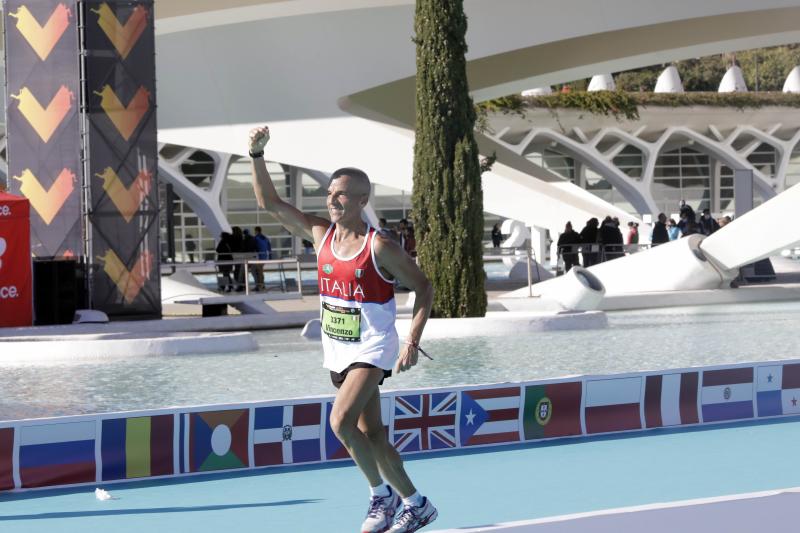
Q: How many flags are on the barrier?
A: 13